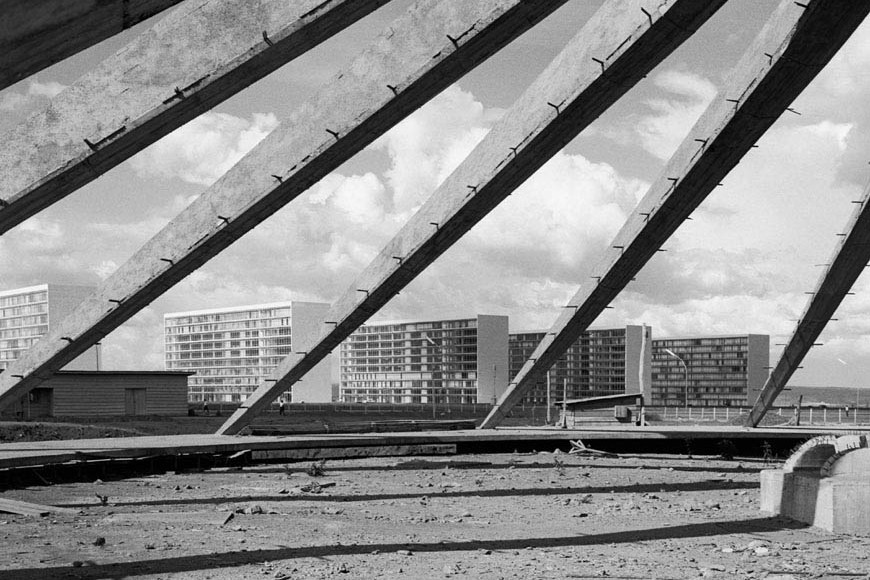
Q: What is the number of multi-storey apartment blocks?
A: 5